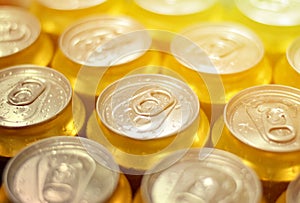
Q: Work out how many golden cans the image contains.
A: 13